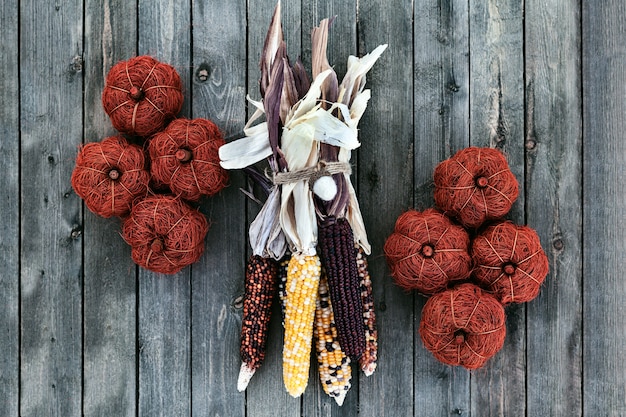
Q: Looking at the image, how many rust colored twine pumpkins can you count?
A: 8